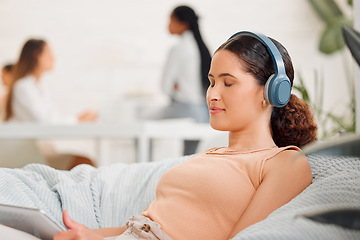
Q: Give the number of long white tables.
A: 1